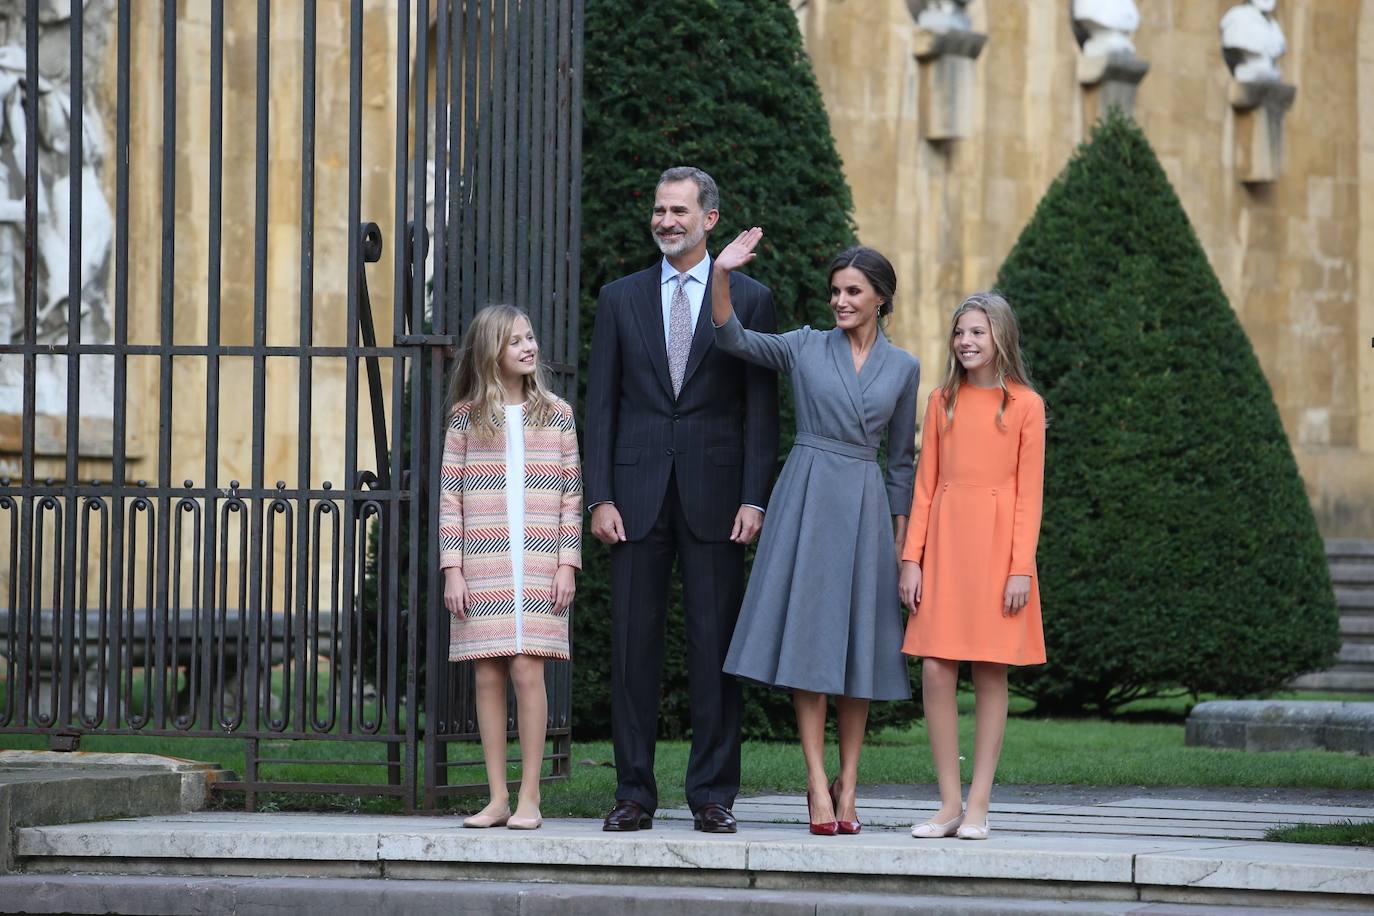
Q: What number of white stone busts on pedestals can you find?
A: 3